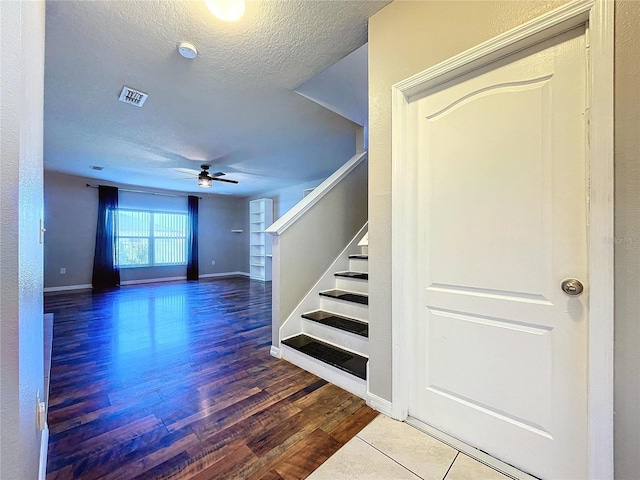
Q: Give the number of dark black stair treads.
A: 5